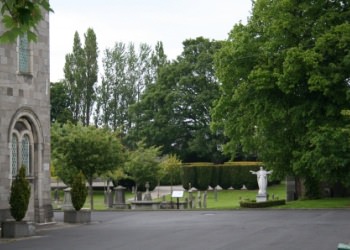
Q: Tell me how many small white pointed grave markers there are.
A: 5